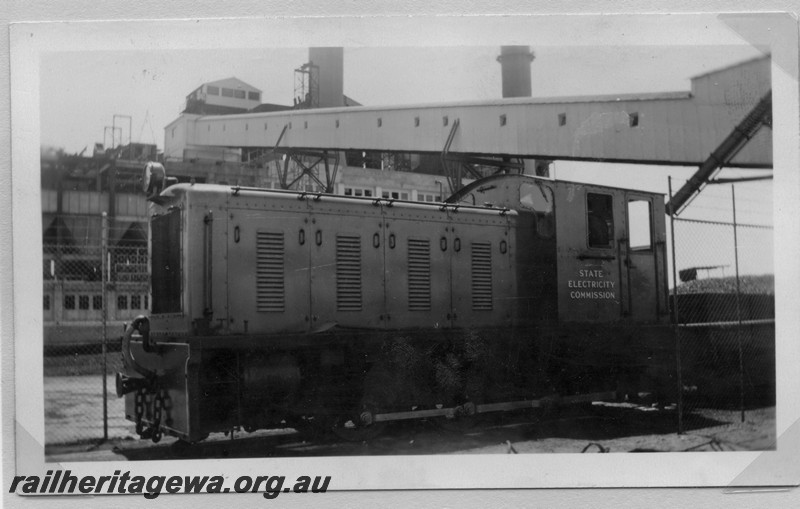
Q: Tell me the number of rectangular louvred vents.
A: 4